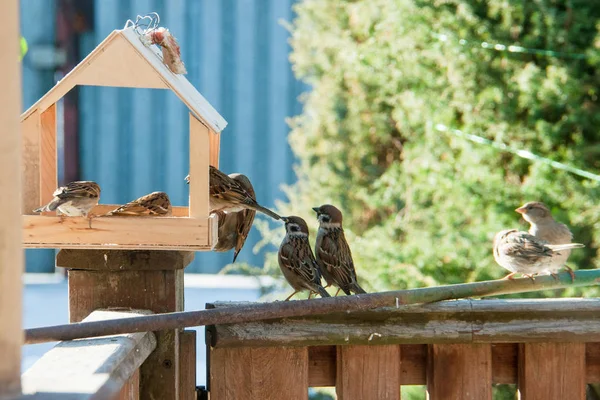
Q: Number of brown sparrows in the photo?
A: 8